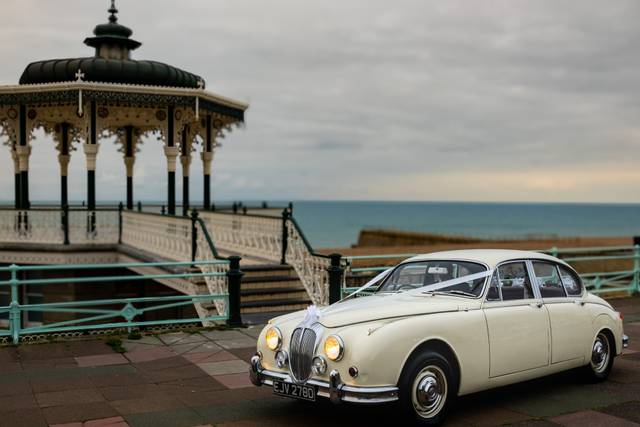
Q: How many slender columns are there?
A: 8